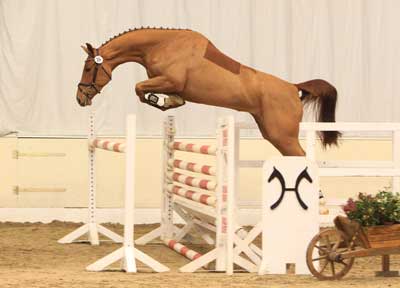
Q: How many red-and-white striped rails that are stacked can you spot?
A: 4